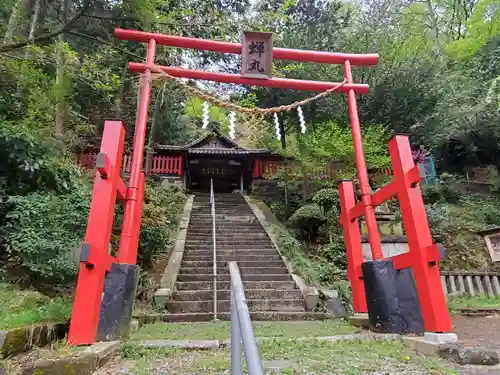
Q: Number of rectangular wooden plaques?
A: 1